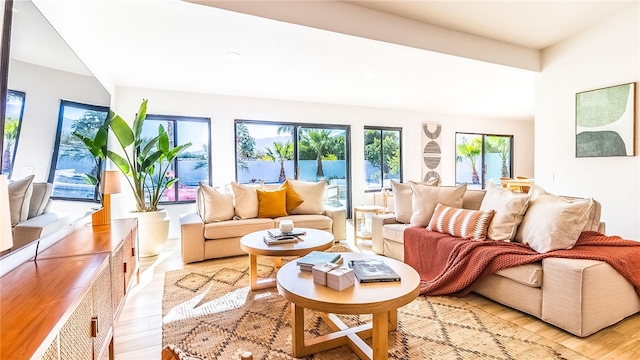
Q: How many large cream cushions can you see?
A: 7